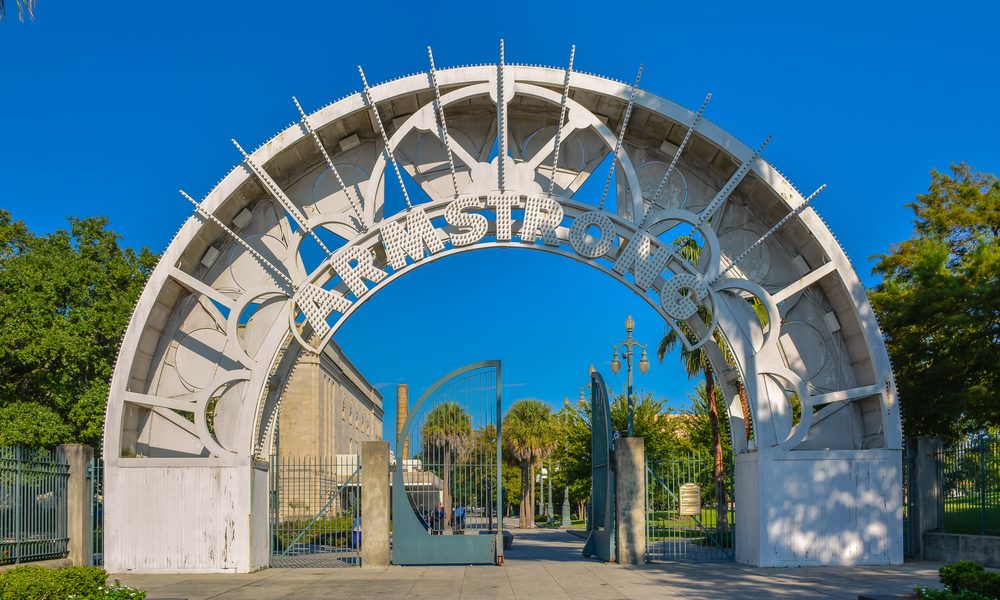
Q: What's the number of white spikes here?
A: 11